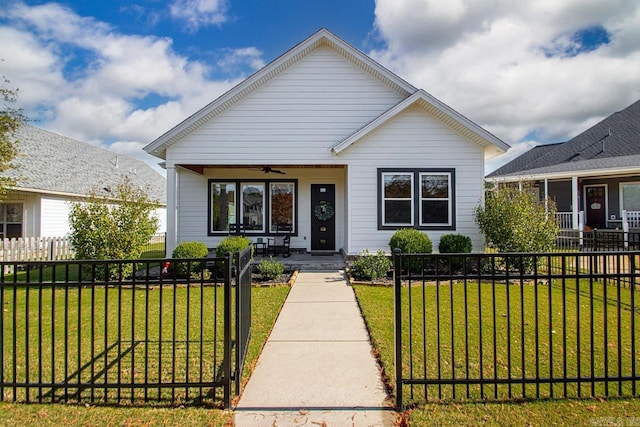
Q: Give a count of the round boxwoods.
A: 4